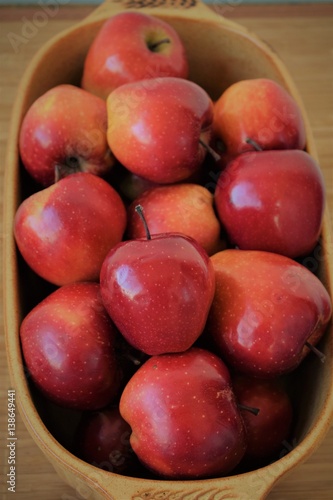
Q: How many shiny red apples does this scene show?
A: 13